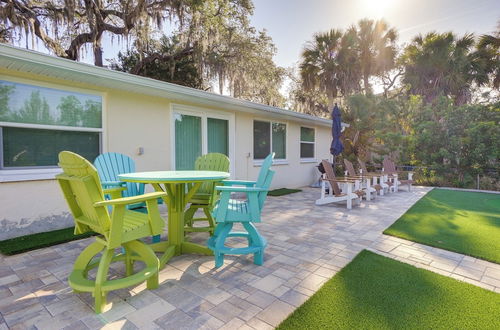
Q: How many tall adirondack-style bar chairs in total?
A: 4